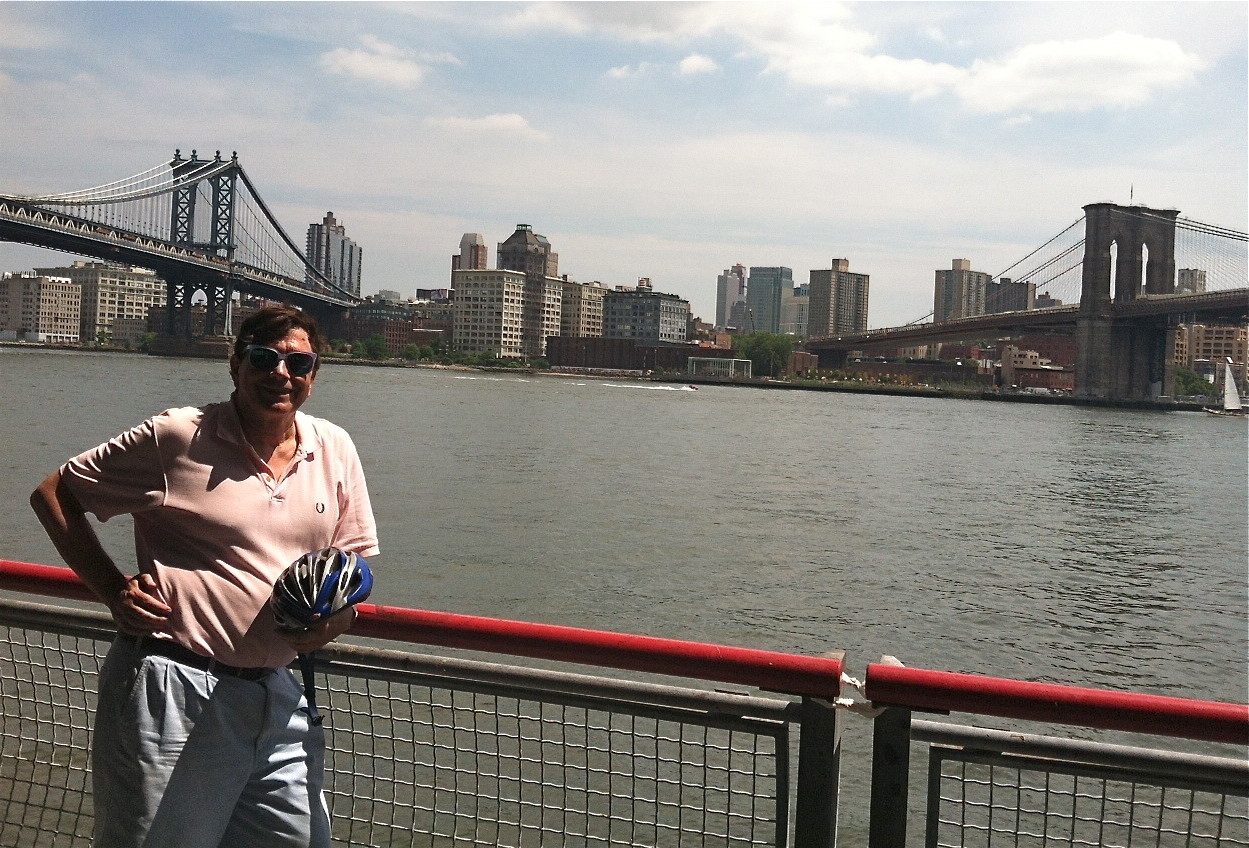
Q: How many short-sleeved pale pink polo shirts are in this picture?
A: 1